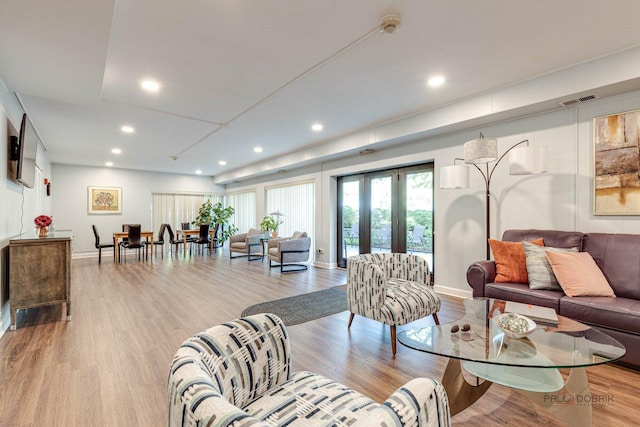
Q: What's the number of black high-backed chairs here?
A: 8